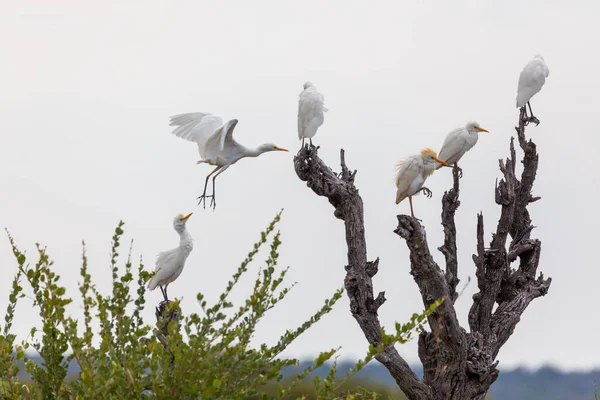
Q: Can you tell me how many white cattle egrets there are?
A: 6